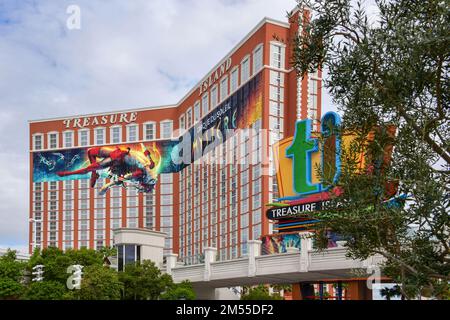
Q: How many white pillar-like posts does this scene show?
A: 4